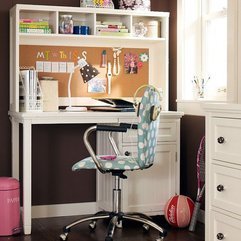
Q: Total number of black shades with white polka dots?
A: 1